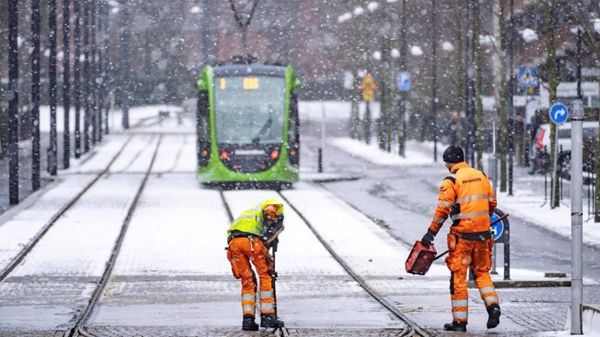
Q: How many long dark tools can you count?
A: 2